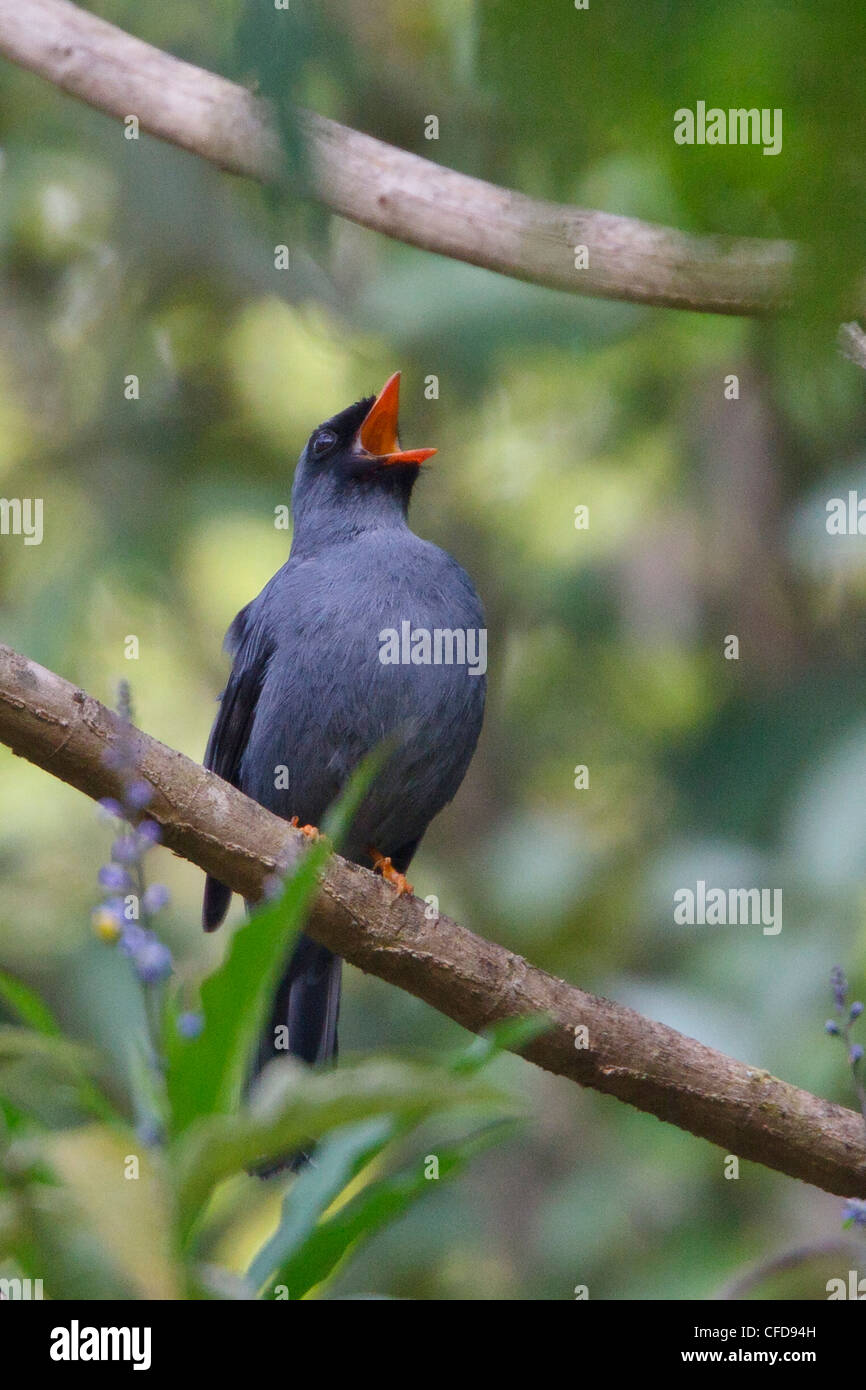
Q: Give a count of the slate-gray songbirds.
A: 1